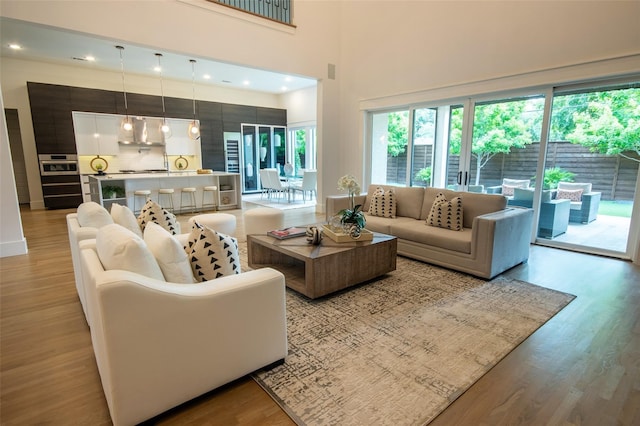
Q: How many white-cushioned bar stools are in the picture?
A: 4